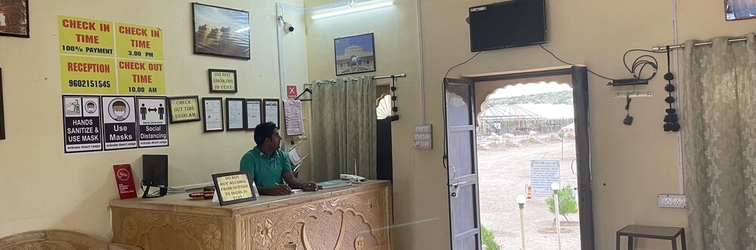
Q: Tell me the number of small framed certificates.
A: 4